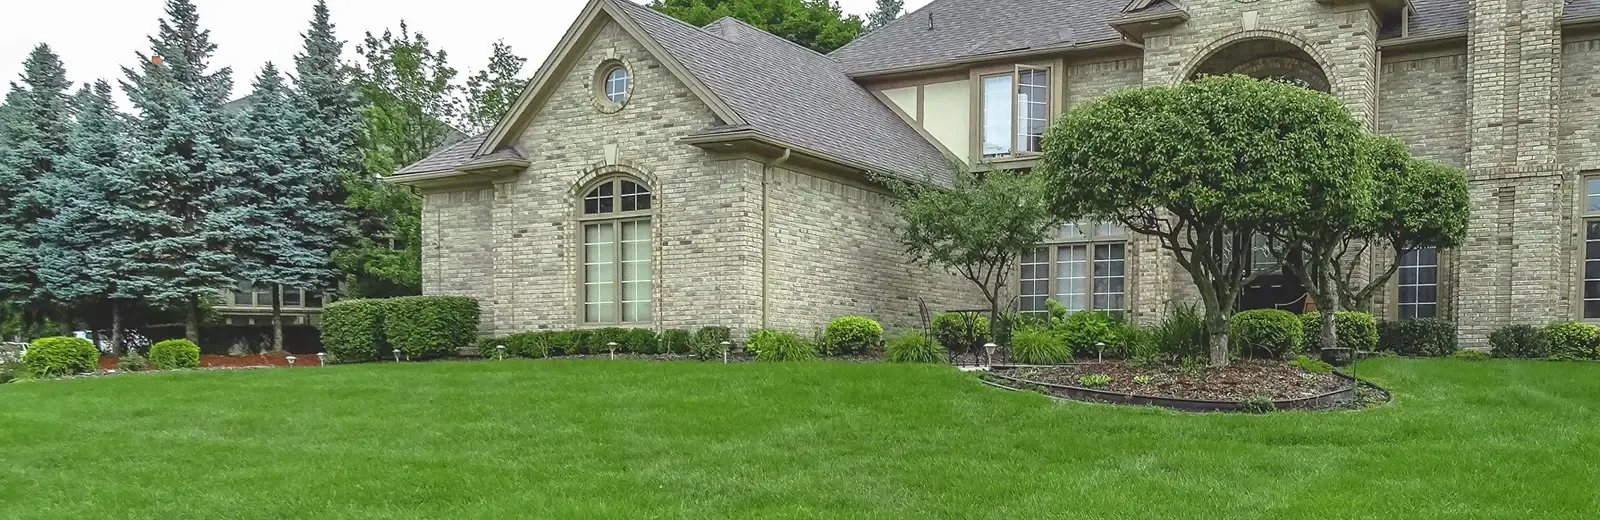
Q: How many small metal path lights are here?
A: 8